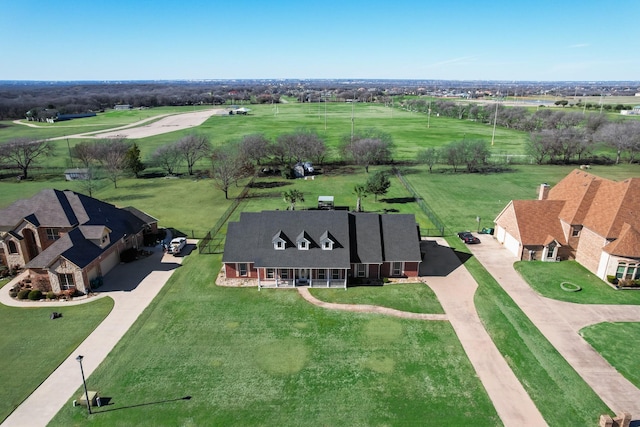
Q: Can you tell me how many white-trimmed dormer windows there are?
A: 3